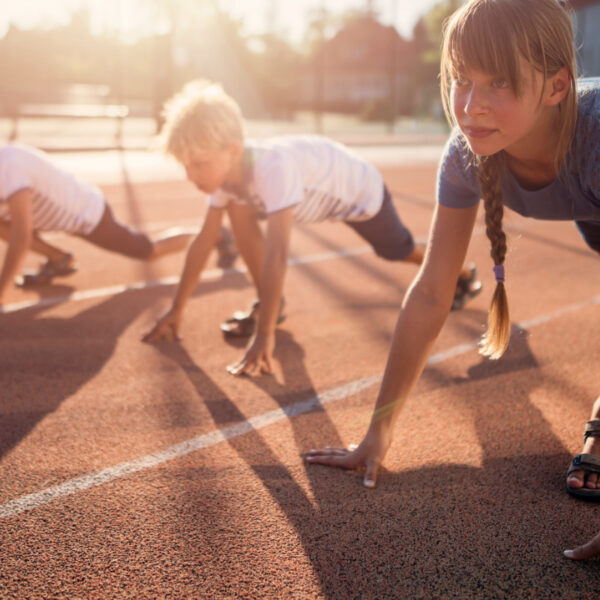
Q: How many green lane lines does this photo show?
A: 0